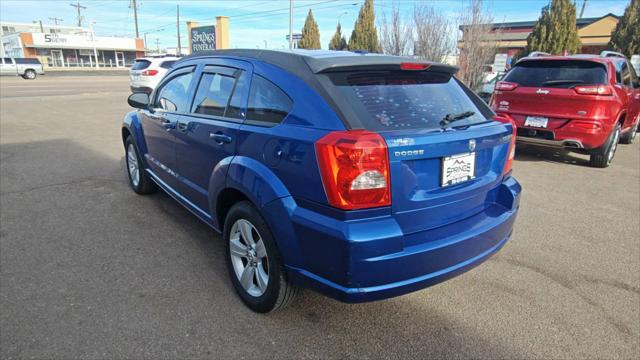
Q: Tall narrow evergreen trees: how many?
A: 5